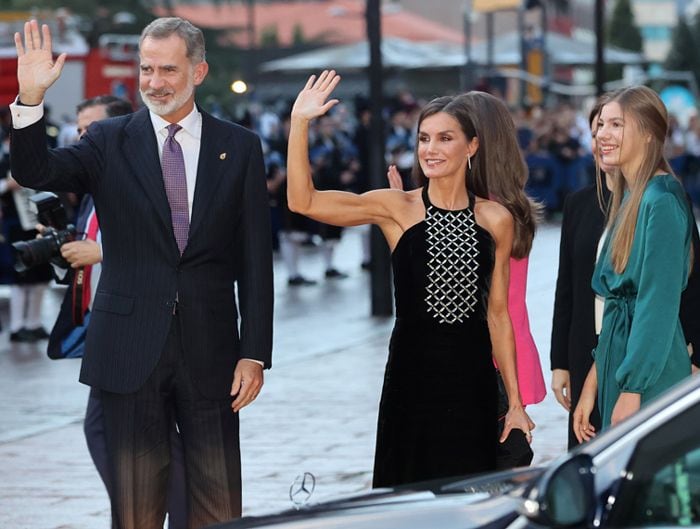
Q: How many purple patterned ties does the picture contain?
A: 1